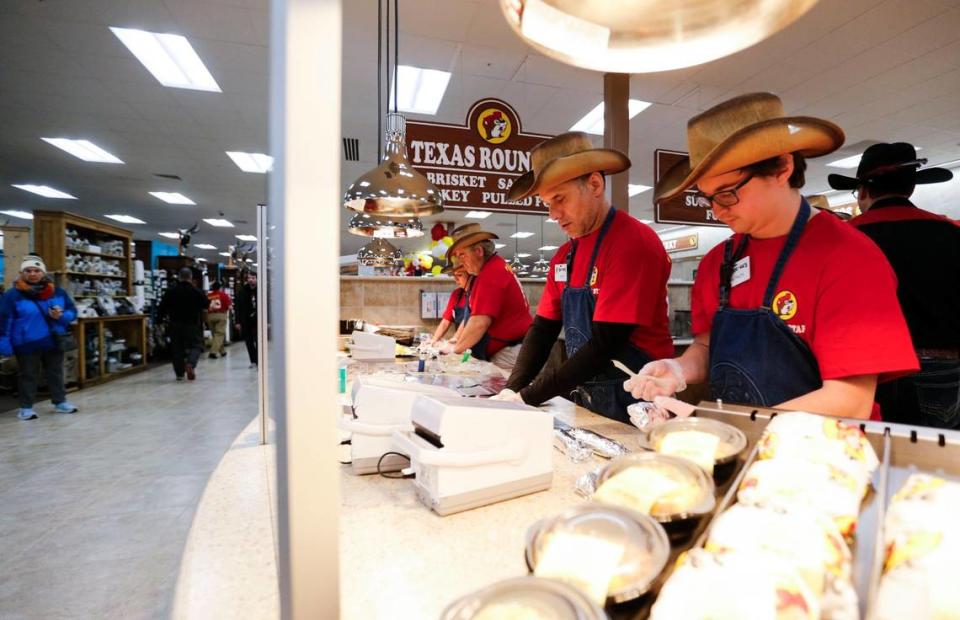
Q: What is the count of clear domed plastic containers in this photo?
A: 4